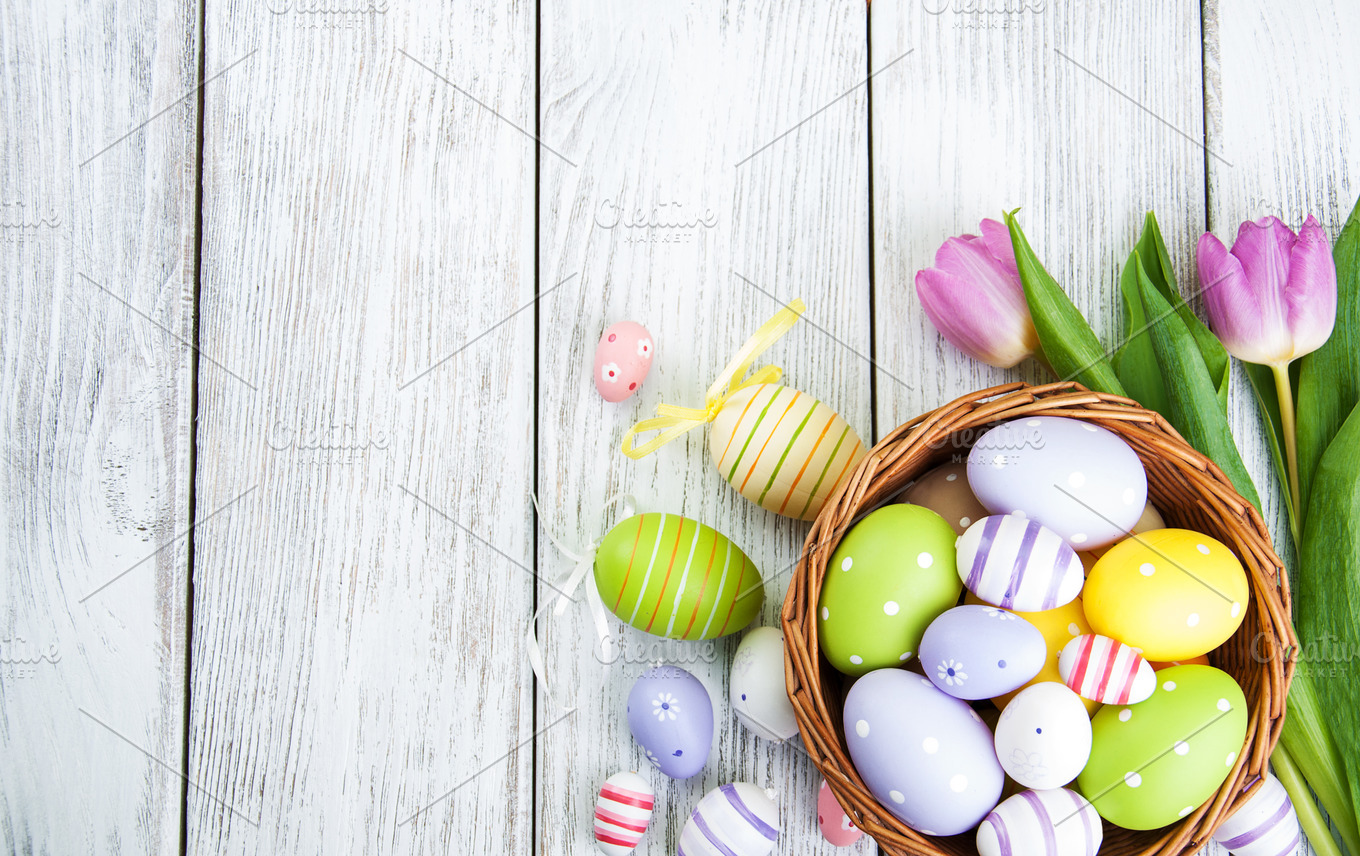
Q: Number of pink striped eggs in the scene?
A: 2